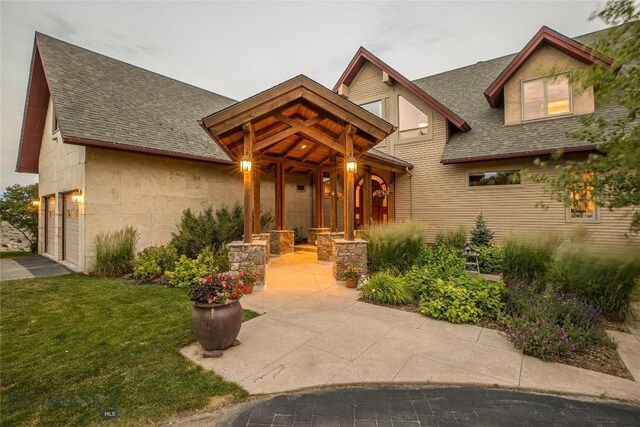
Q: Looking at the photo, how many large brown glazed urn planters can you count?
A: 1